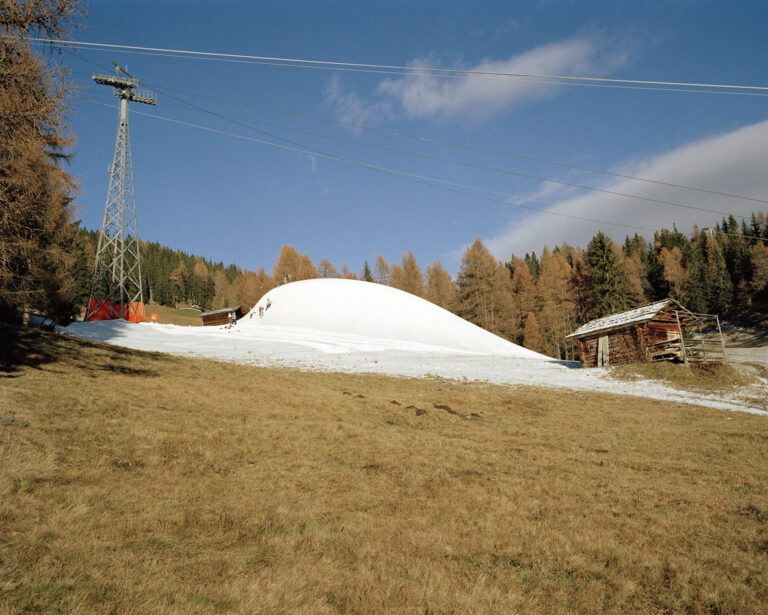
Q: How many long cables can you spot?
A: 6